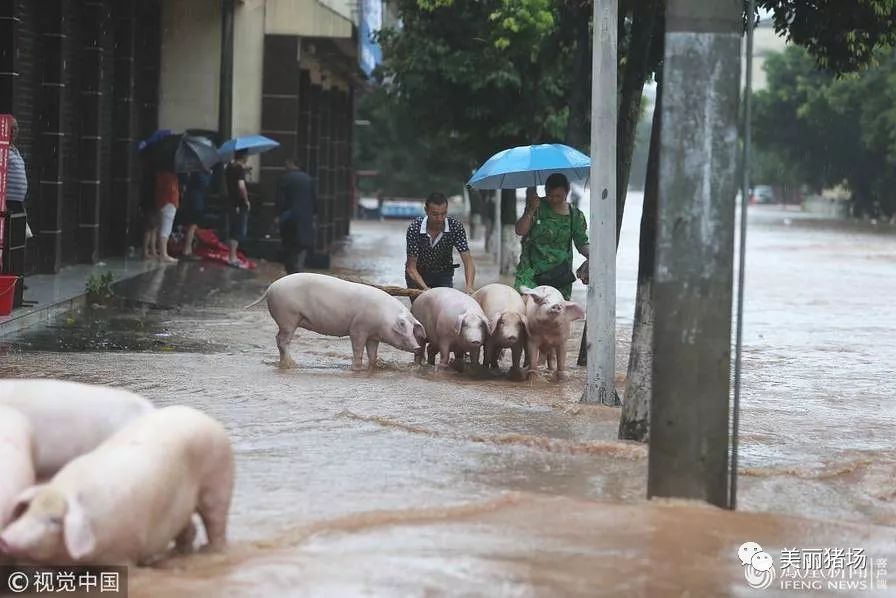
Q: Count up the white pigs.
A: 7